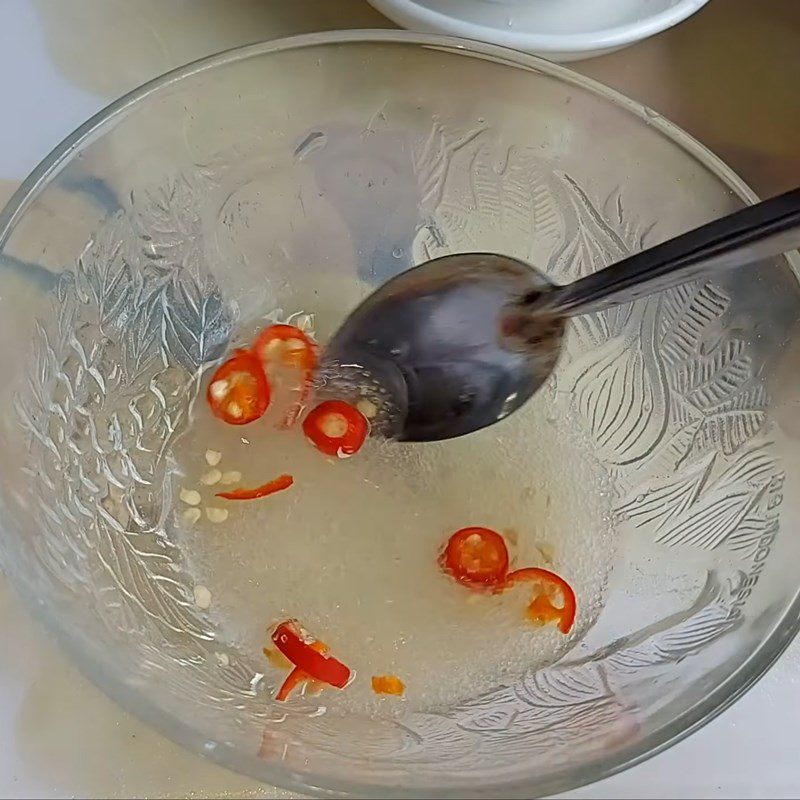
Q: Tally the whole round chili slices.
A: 4